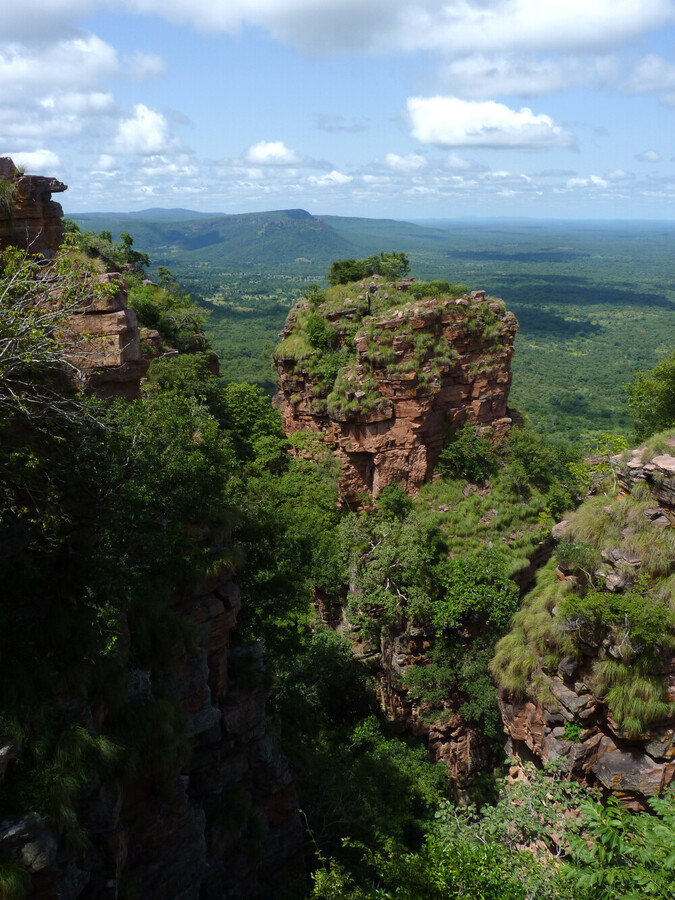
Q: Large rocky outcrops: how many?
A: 3